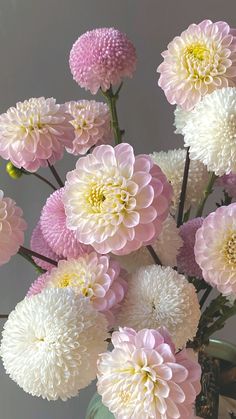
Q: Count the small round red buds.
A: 0